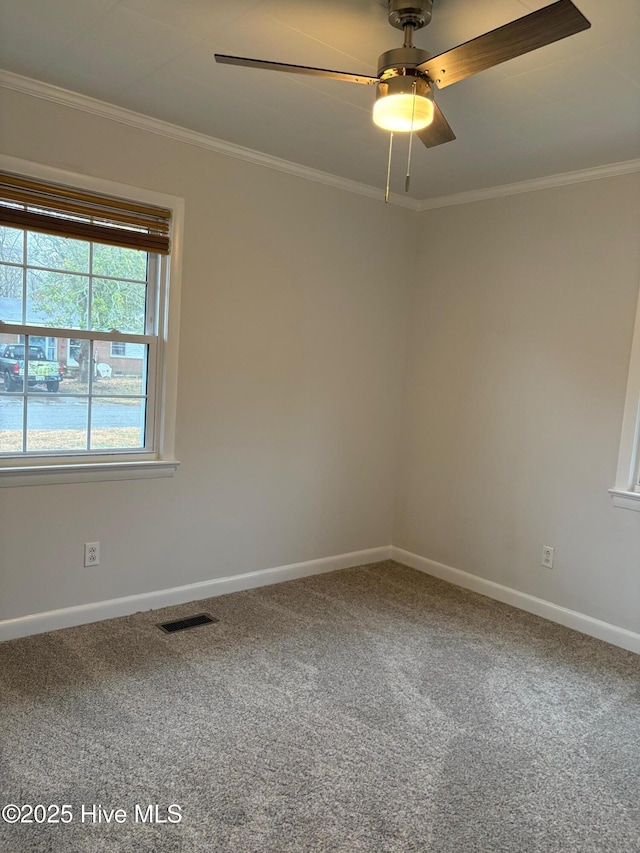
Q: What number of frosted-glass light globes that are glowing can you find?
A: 1